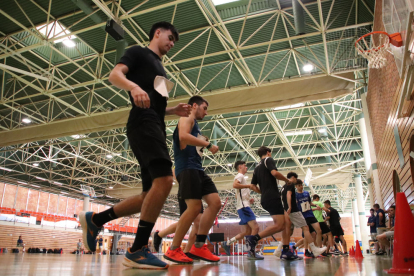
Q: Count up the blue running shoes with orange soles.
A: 2